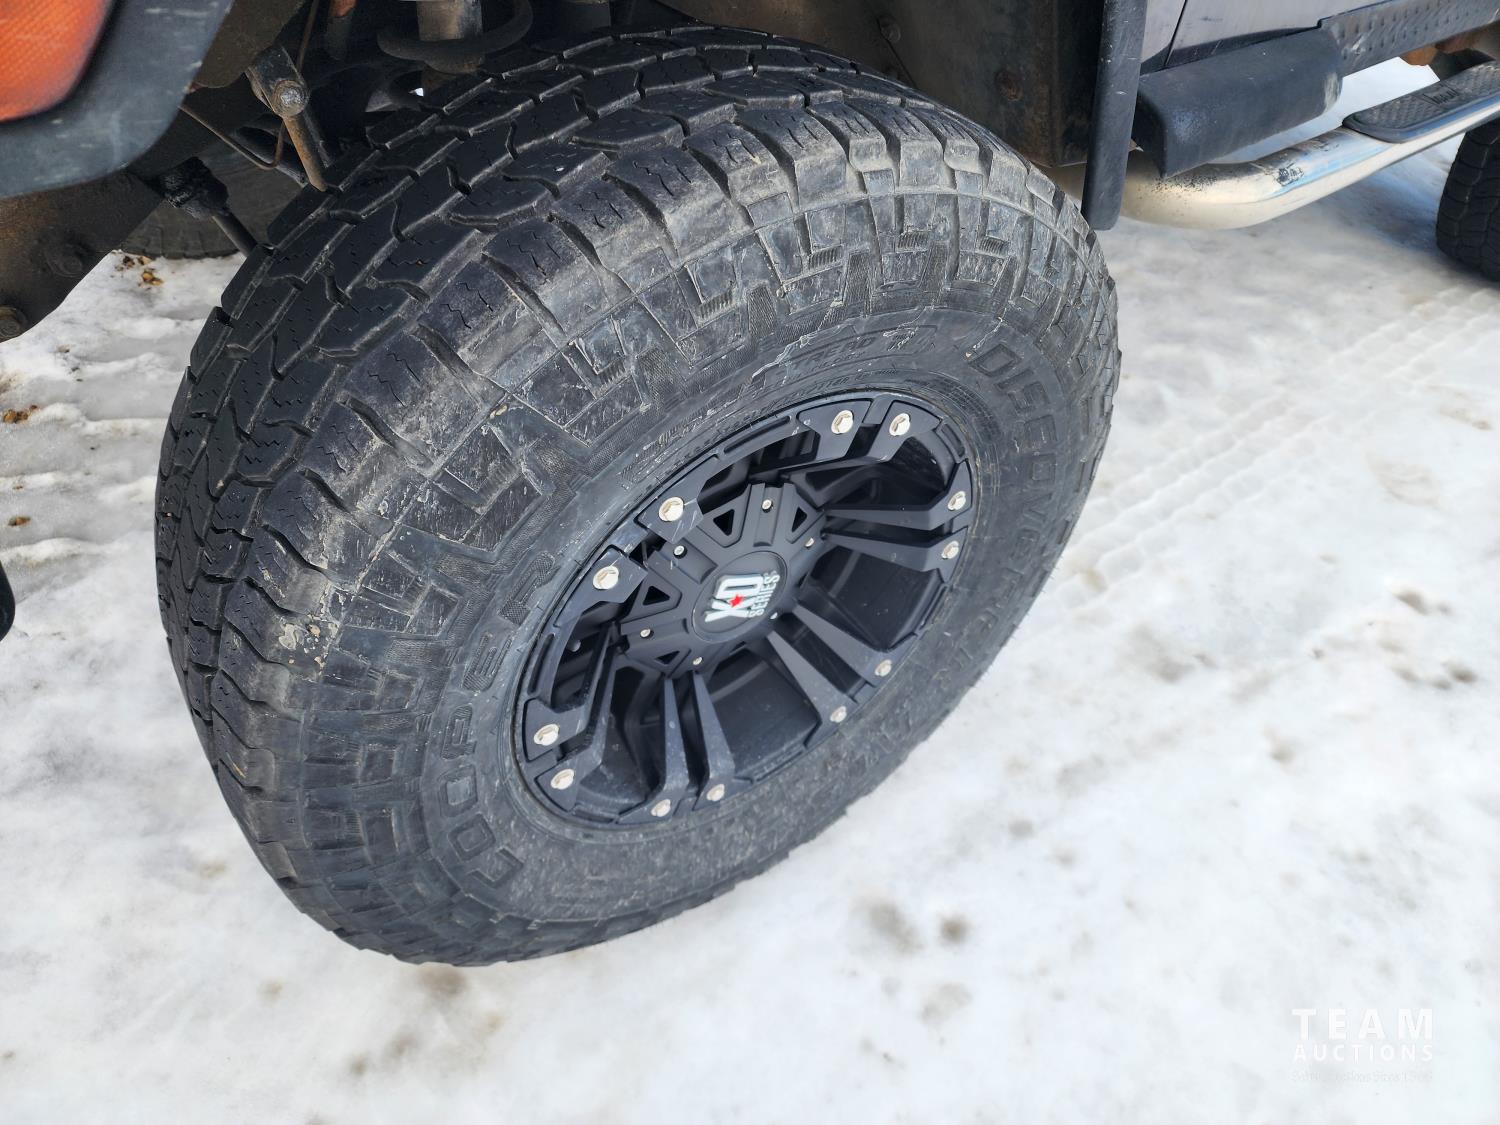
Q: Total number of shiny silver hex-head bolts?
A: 12